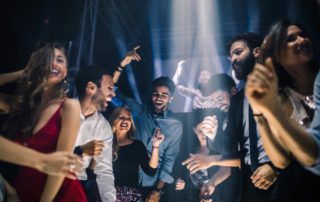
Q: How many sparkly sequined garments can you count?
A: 1